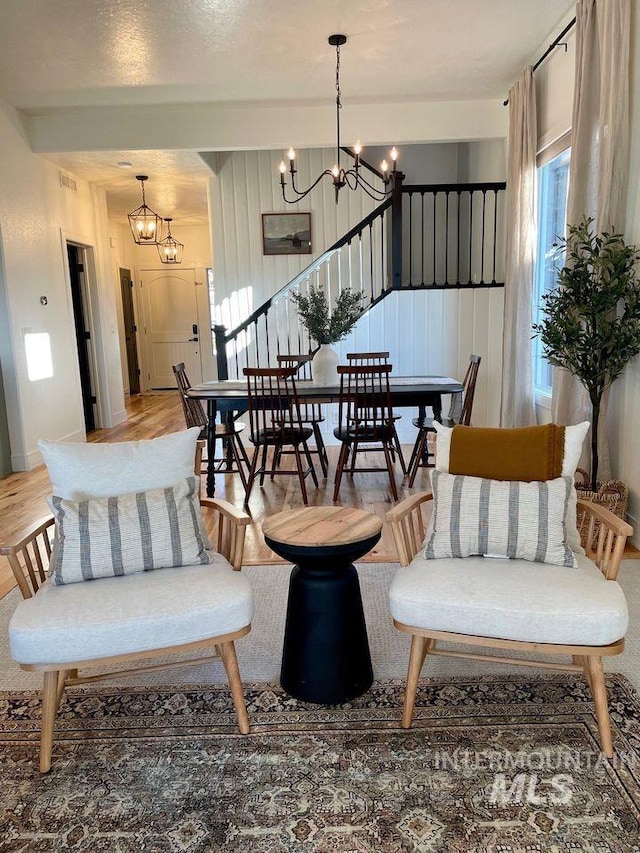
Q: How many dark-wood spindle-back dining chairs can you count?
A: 6